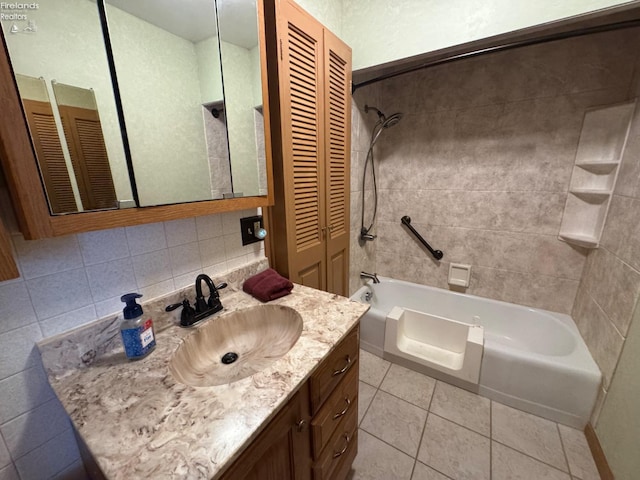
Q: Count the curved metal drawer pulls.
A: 3